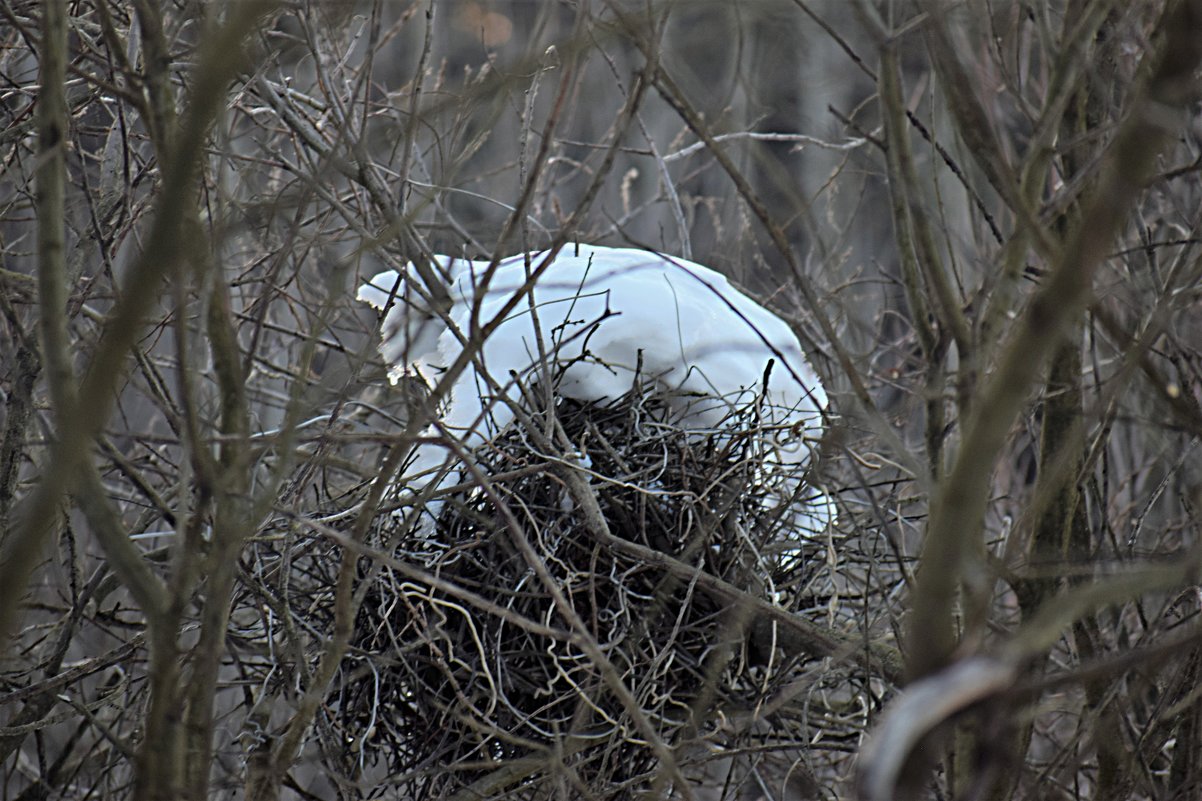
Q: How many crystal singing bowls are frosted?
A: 0